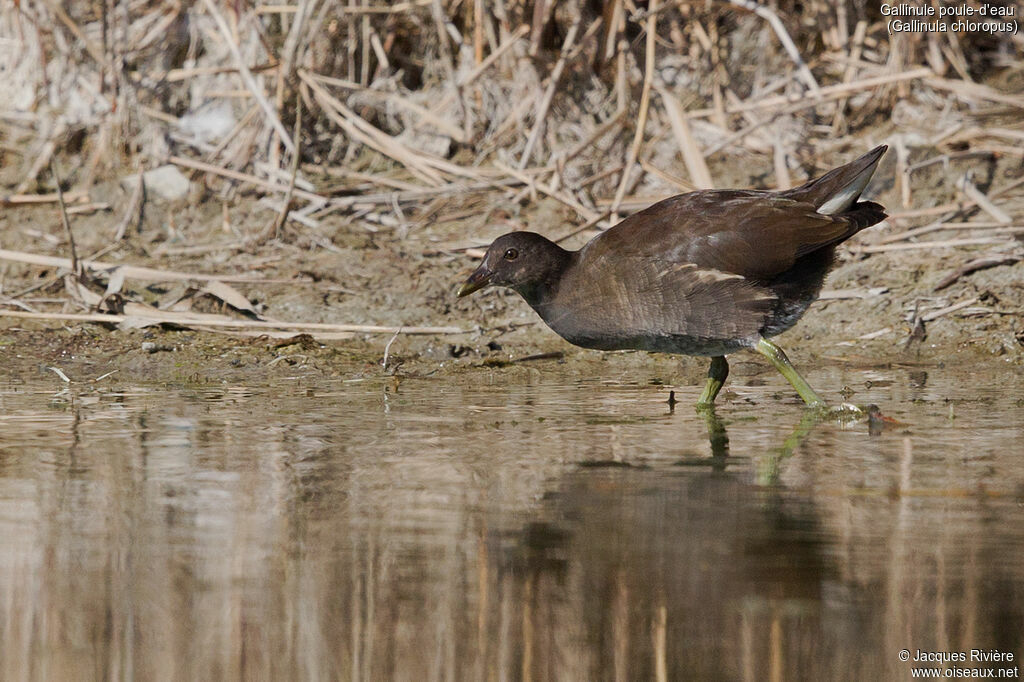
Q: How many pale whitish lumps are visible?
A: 2